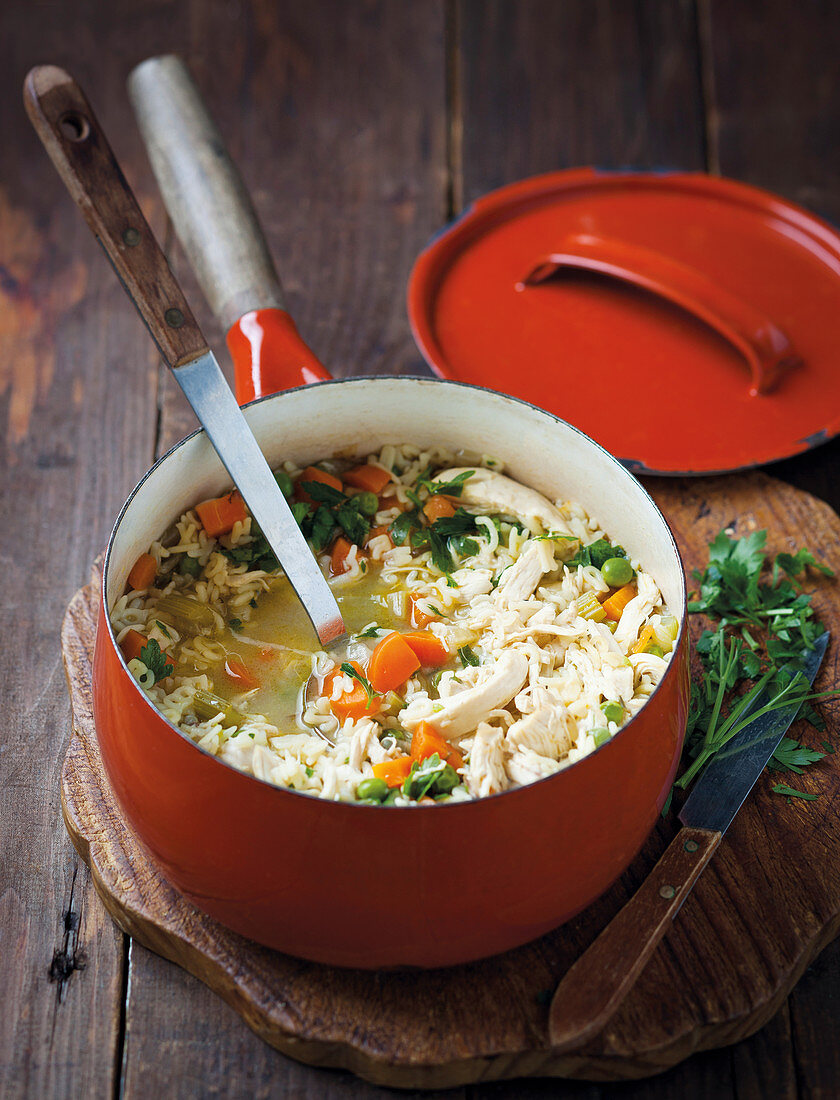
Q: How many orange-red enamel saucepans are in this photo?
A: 1